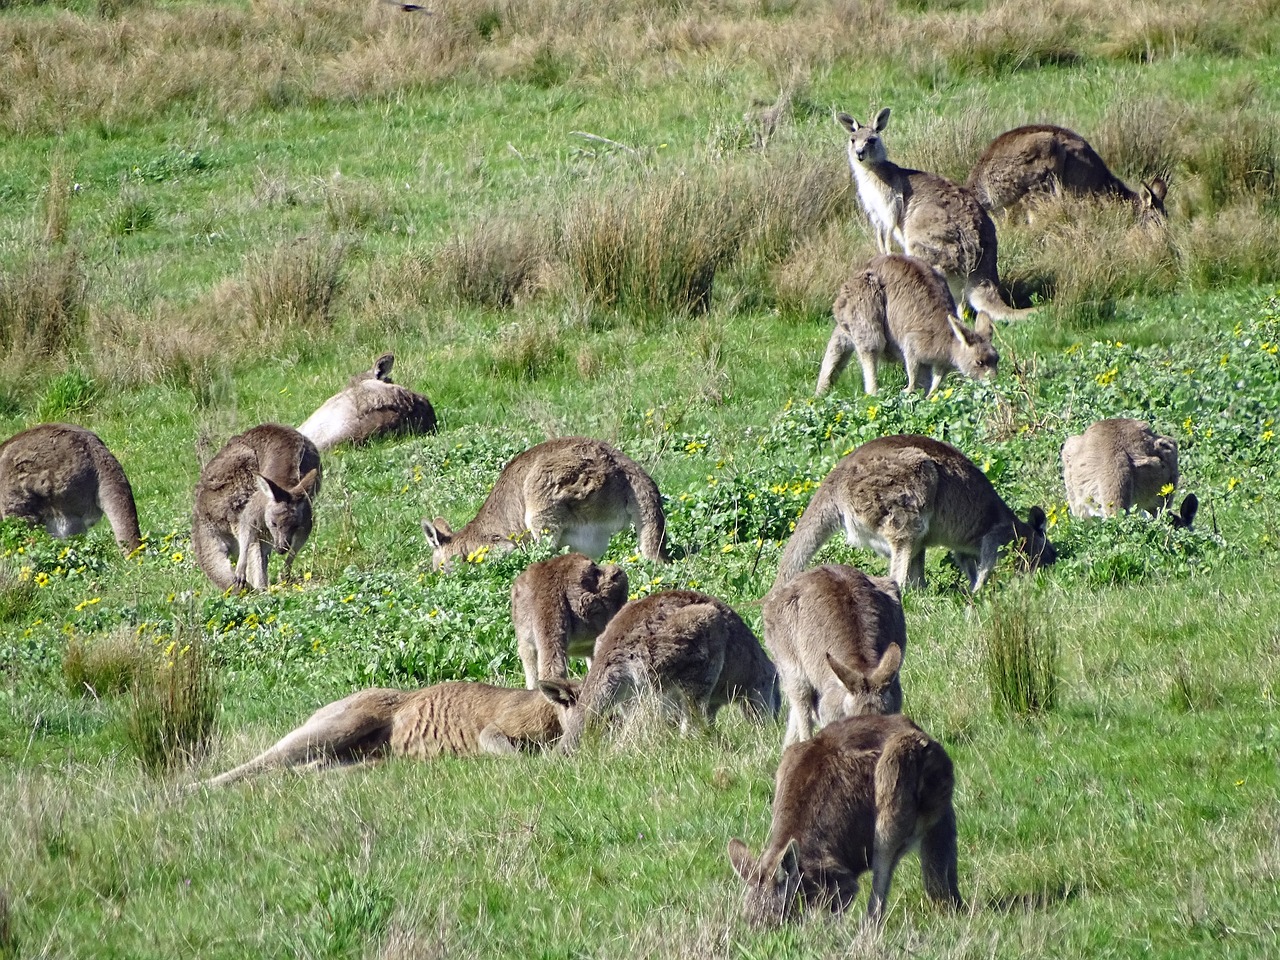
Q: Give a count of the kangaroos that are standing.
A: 12